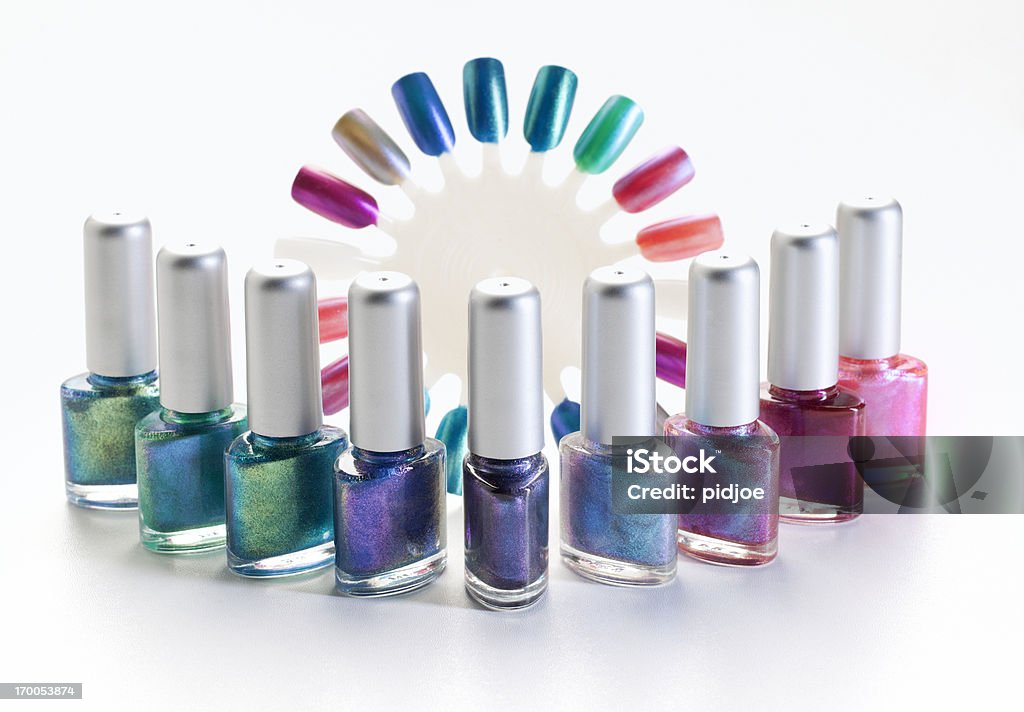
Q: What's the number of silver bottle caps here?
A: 9